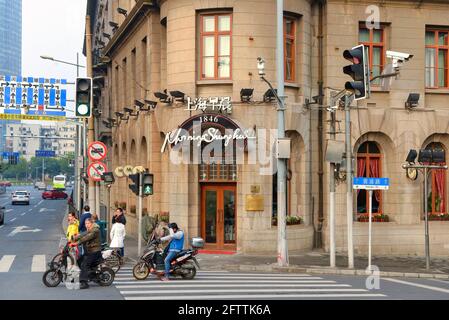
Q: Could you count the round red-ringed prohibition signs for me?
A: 2